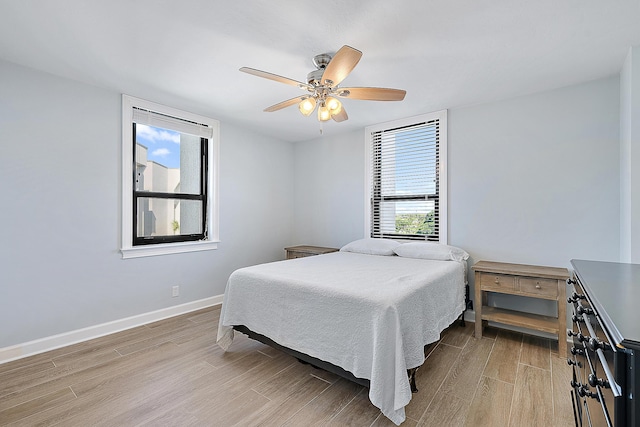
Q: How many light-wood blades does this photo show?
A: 5